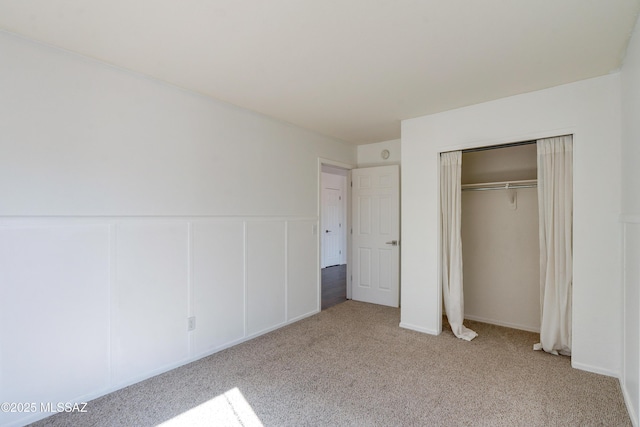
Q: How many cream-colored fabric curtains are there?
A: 2